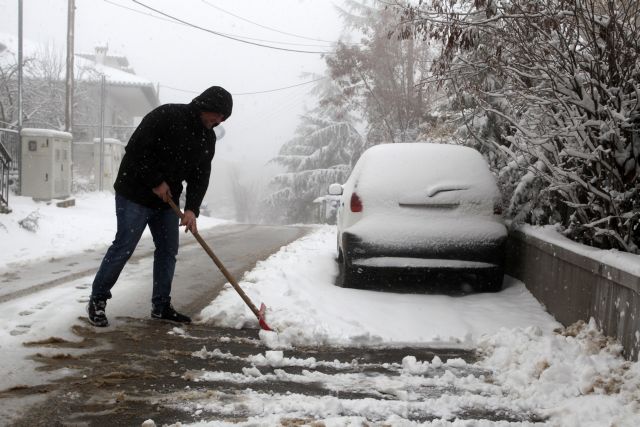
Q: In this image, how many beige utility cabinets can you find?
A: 2